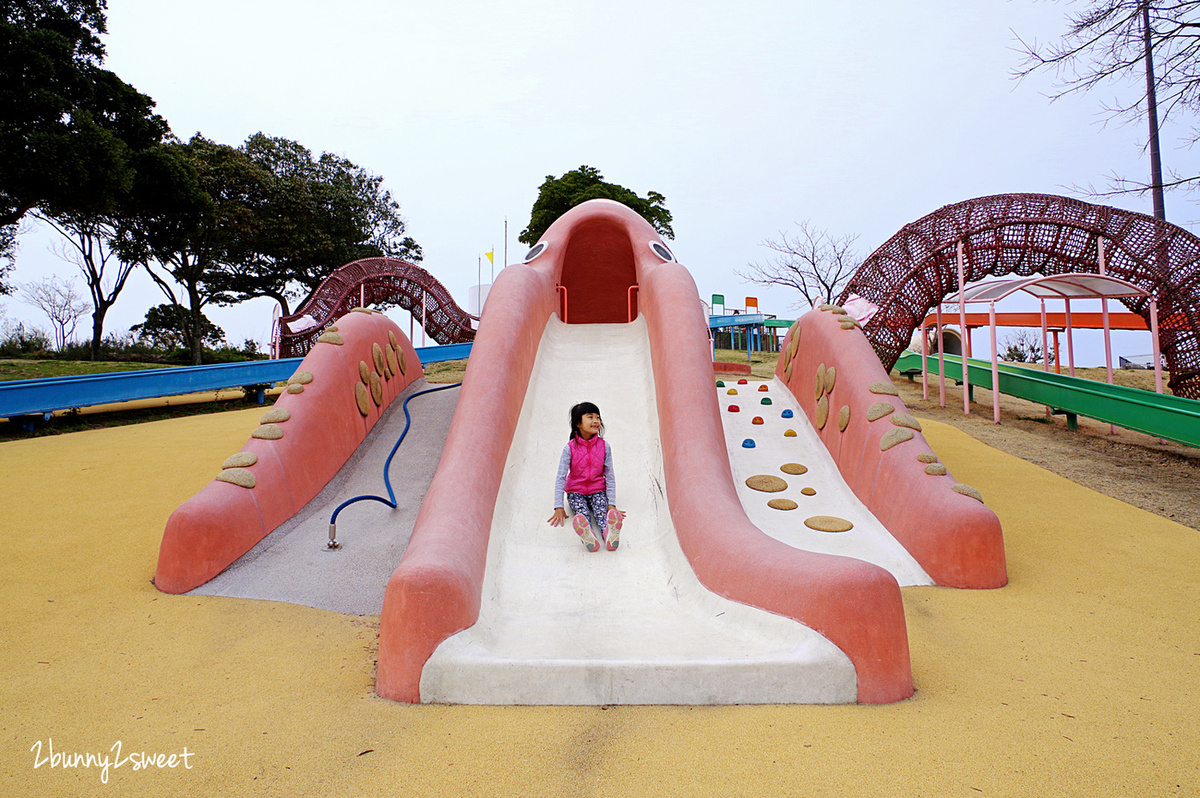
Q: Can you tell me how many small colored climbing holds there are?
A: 10